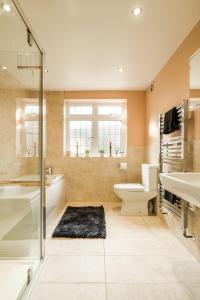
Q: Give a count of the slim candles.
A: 2